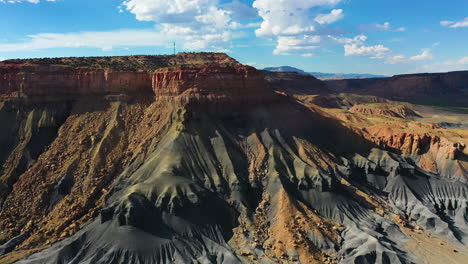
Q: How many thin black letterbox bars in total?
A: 0